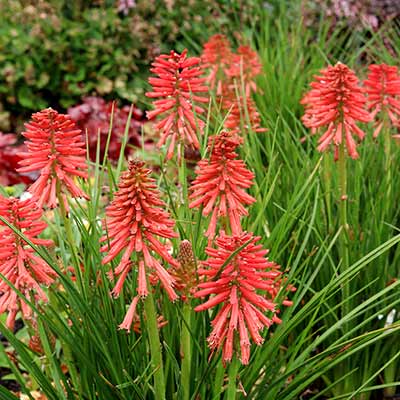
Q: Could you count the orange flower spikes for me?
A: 11